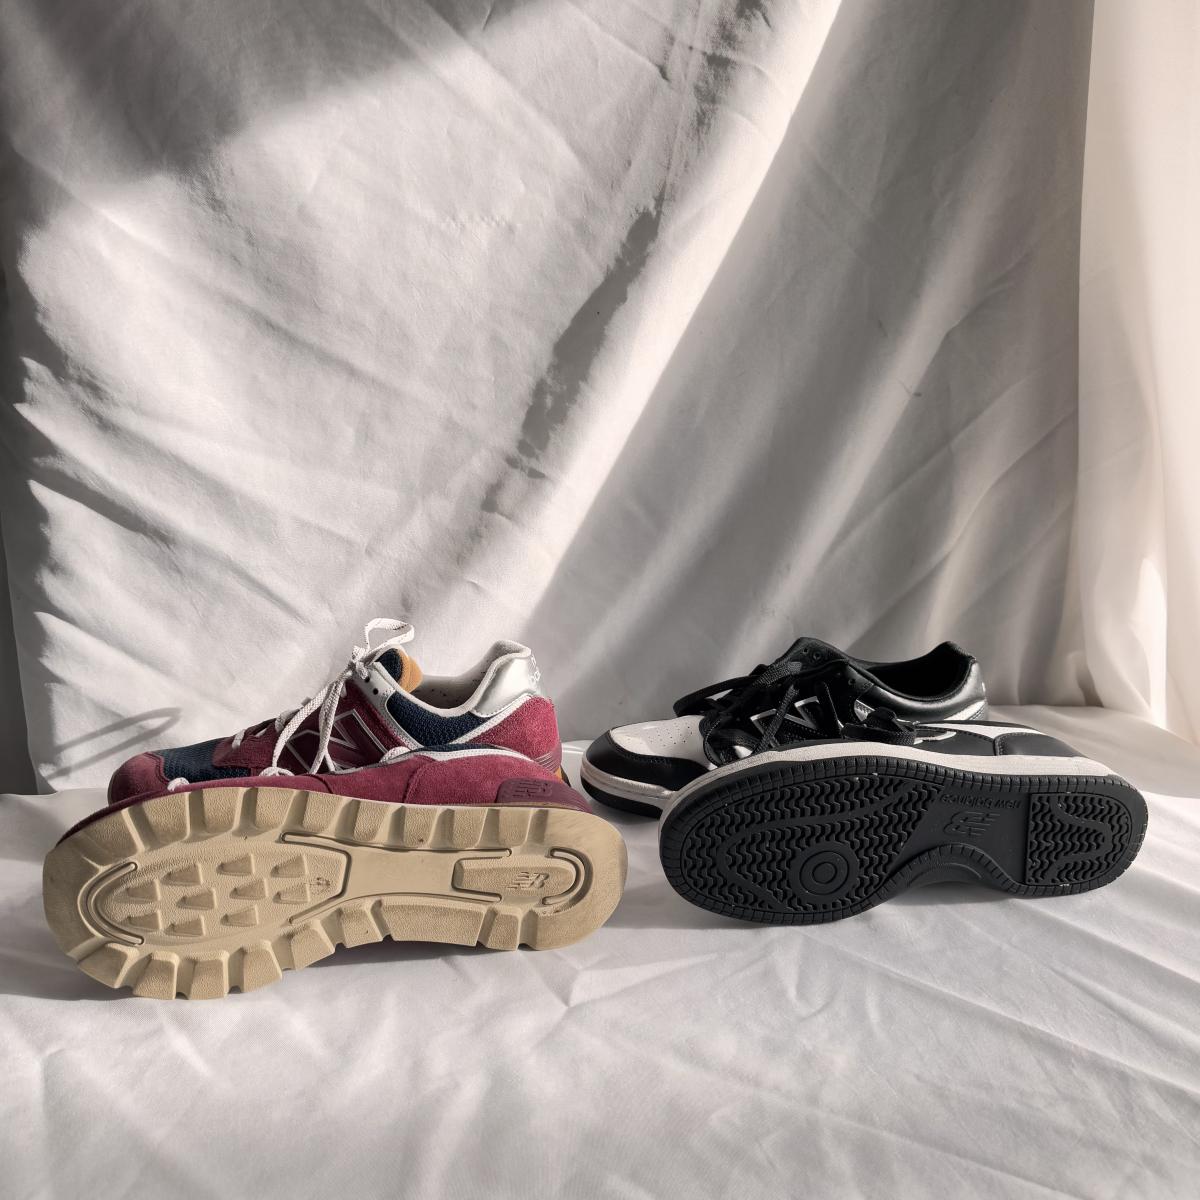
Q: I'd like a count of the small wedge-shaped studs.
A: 10